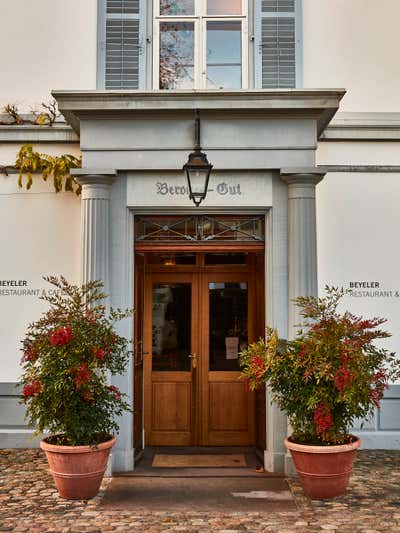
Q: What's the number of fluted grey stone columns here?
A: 2